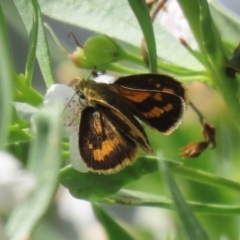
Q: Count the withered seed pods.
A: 2